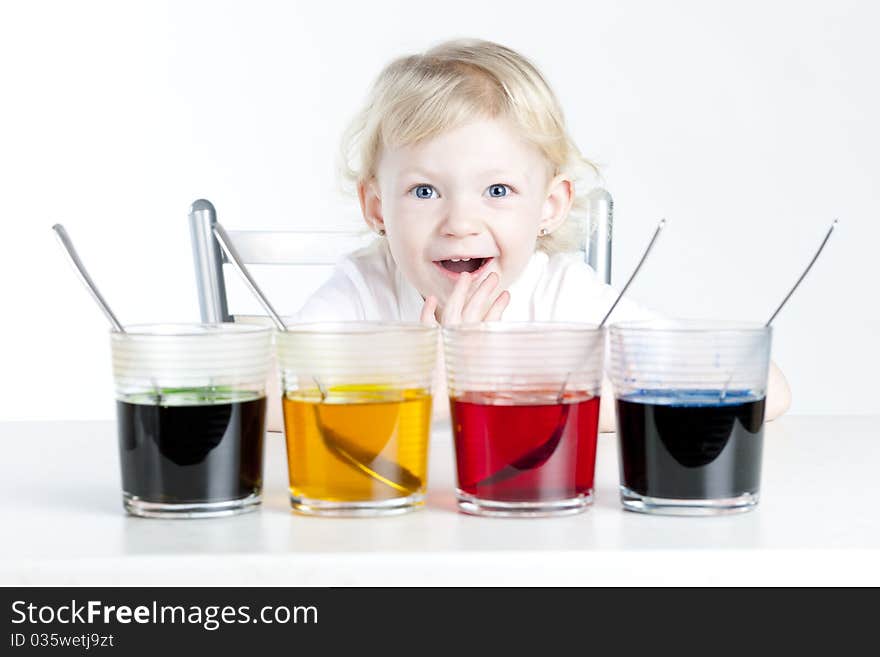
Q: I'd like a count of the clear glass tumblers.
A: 4